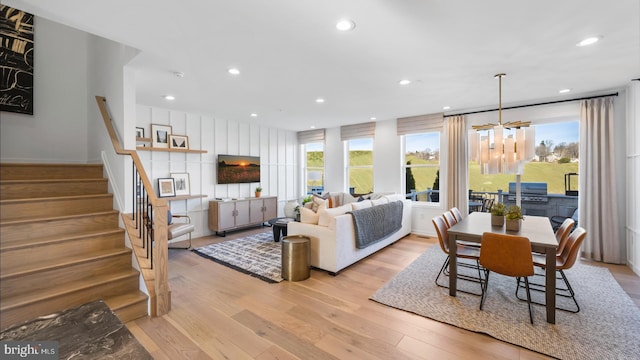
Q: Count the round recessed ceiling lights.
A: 11